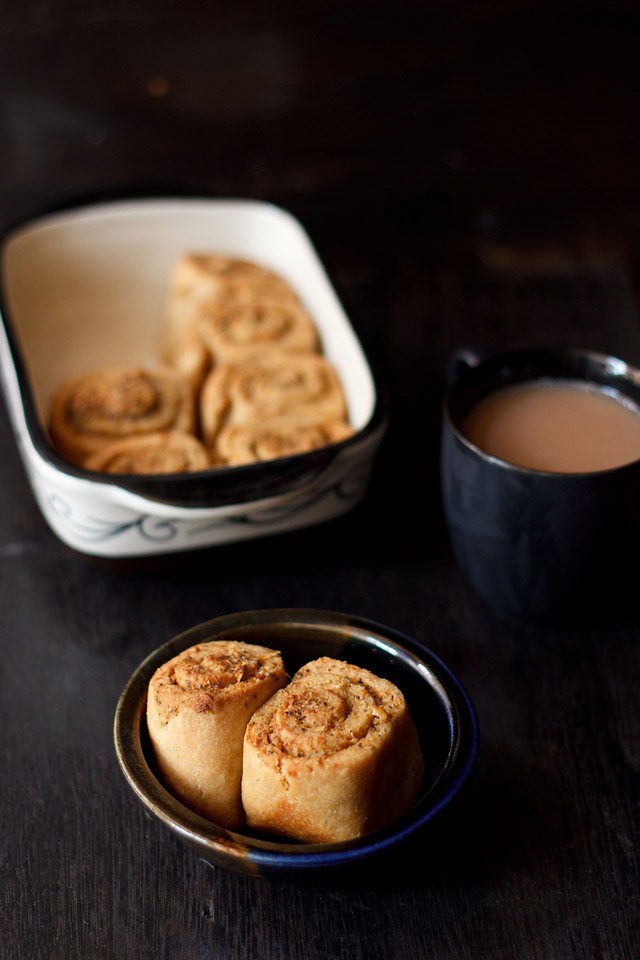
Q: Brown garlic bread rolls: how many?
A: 8